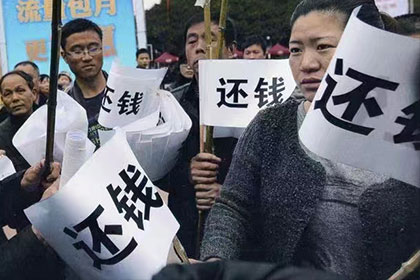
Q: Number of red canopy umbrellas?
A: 3